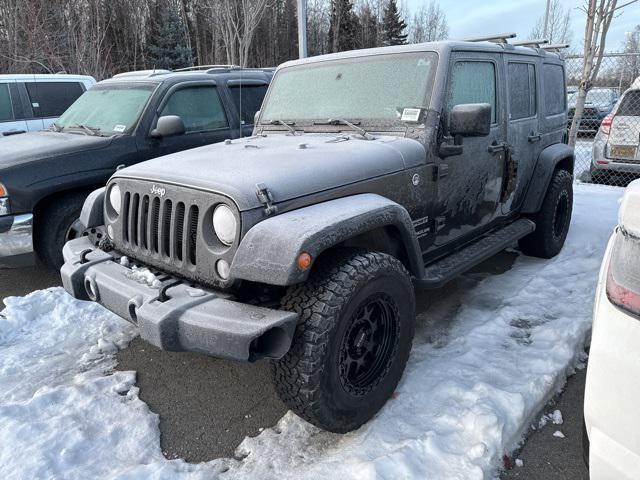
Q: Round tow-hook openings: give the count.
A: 2